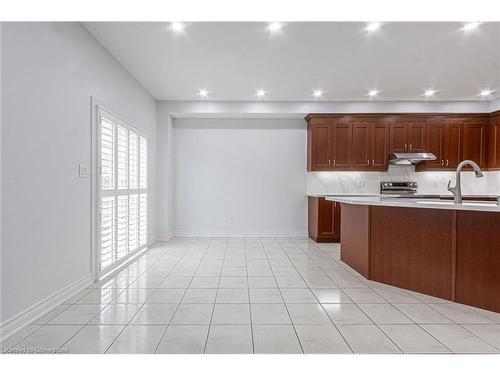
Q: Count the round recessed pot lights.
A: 10